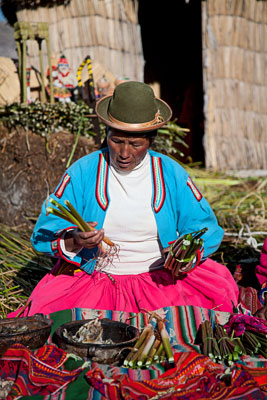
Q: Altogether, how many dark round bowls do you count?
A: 2